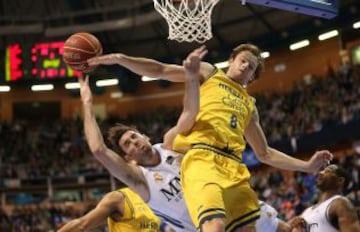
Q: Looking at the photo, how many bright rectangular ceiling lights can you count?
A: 10